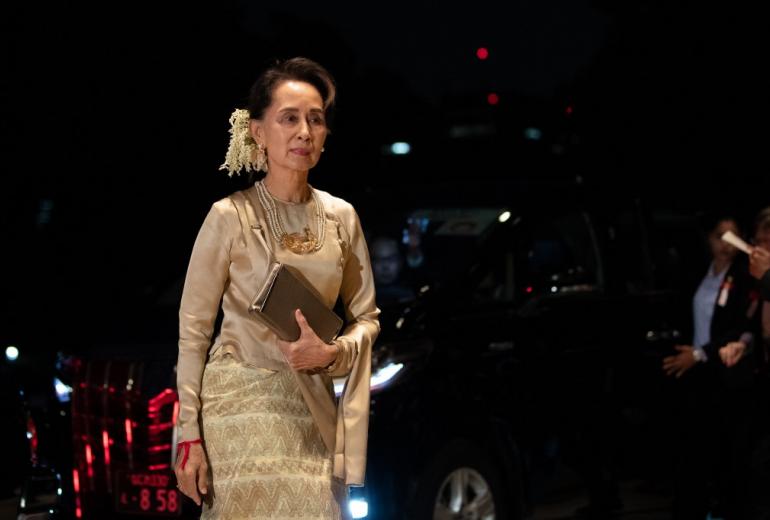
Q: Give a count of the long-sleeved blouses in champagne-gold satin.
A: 1